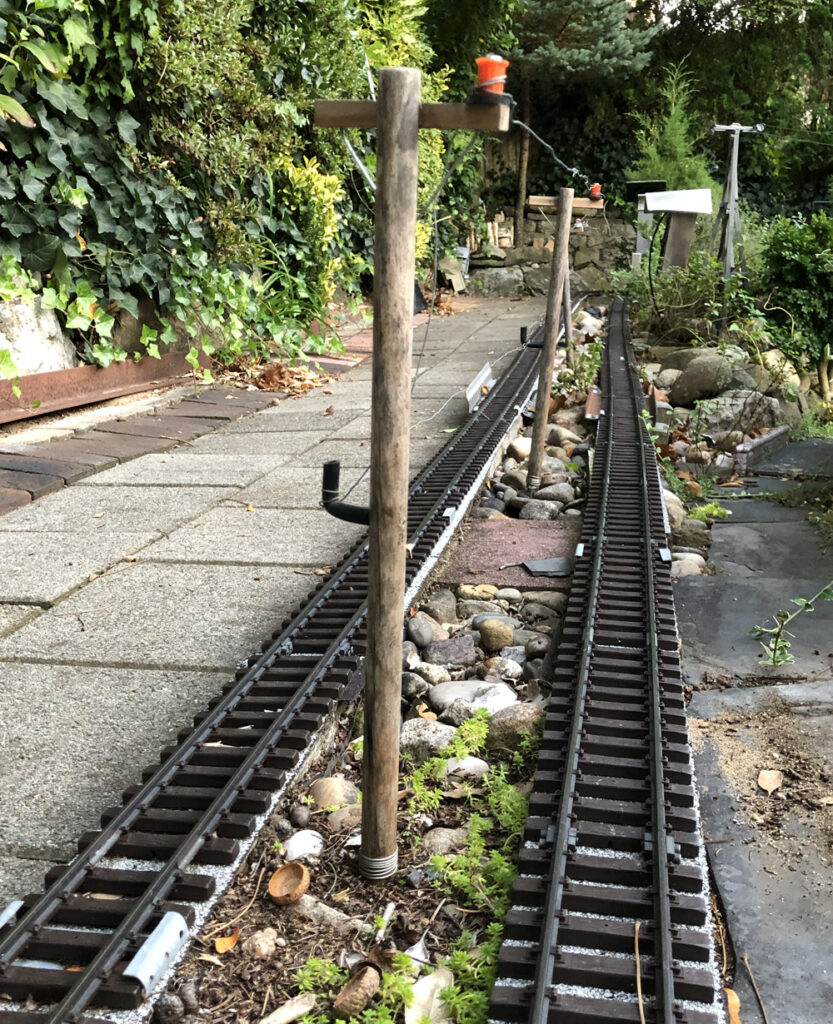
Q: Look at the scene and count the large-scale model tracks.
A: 2